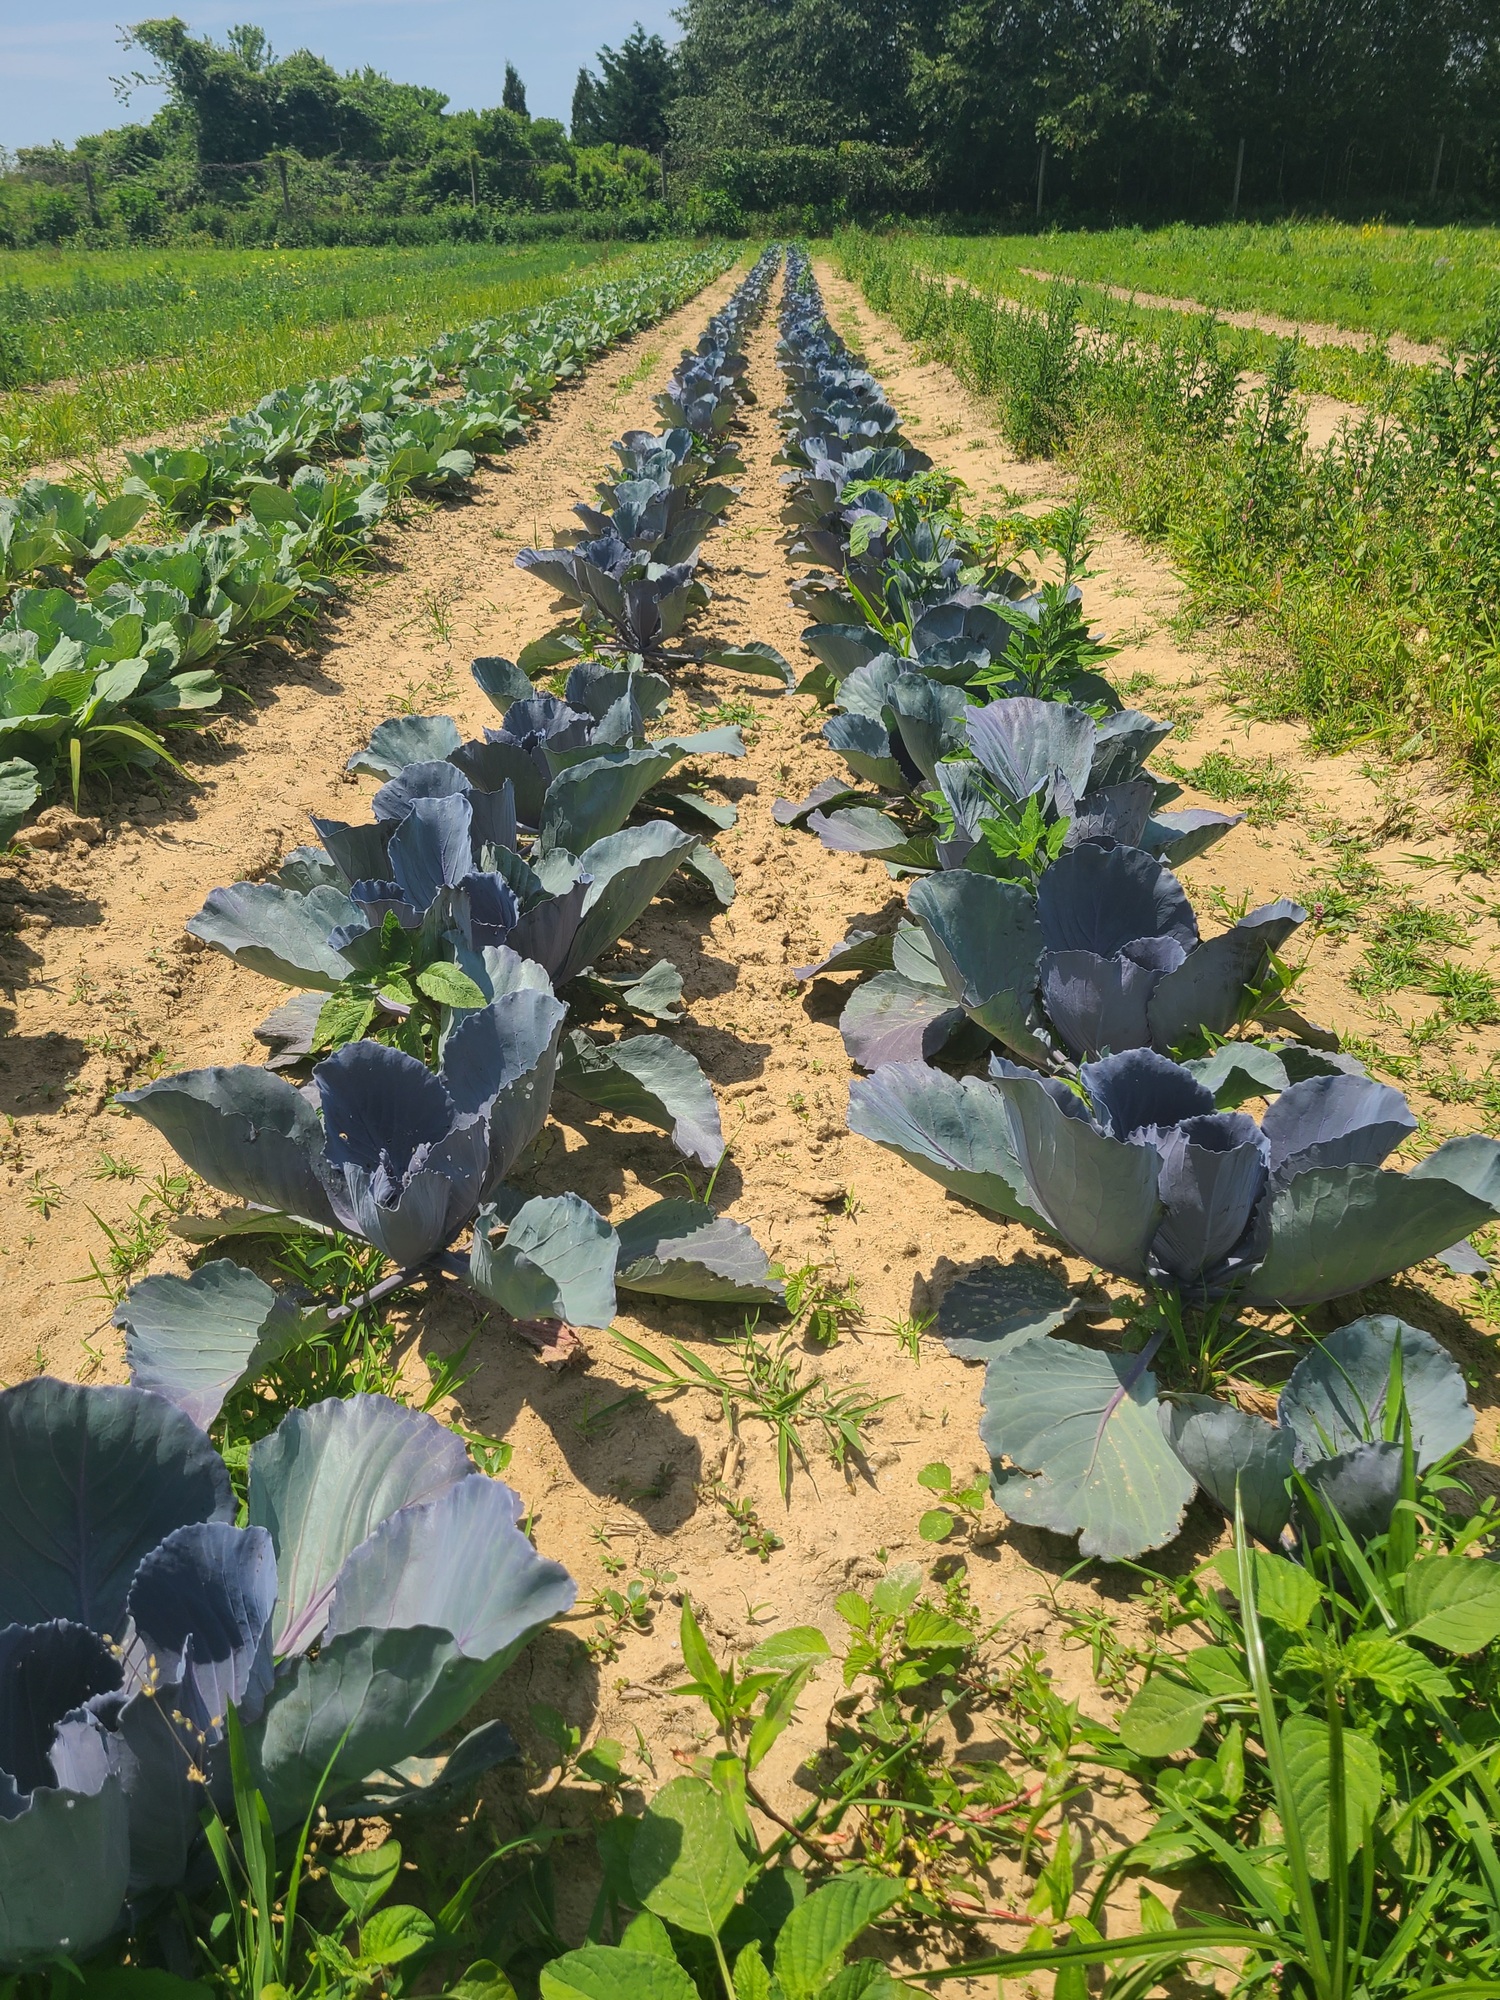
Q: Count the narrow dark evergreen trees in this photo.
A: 2